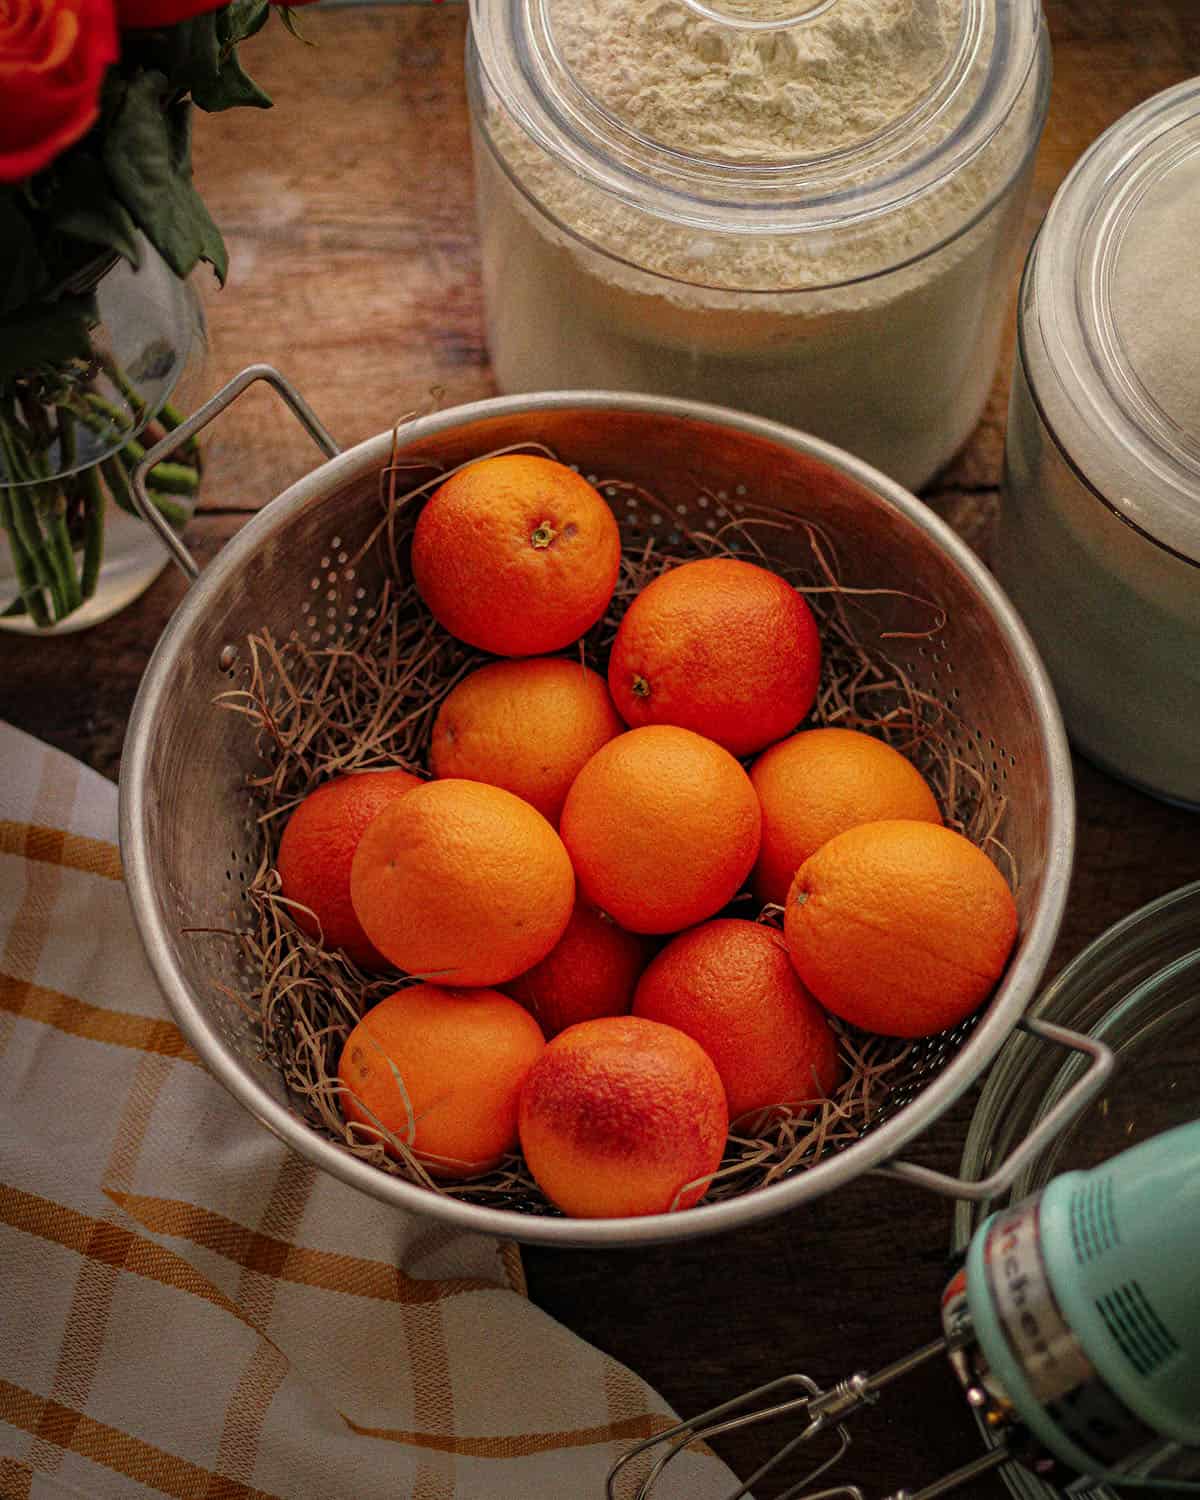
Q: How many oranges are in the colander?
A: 12